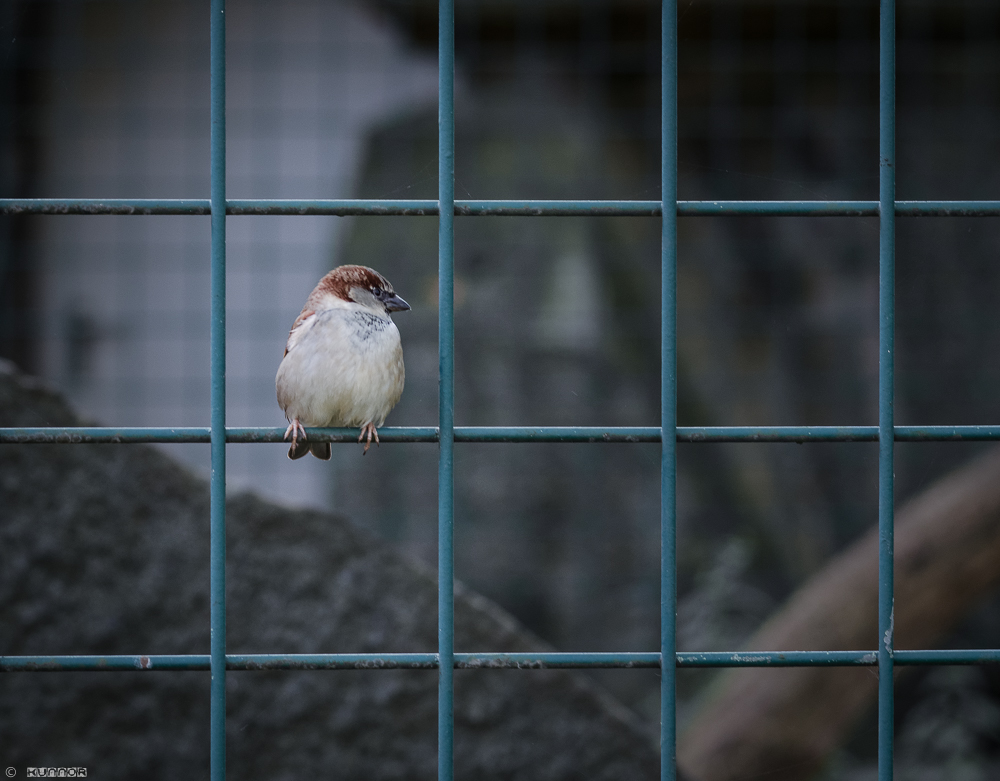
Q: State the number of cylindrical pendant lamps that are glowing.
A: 0